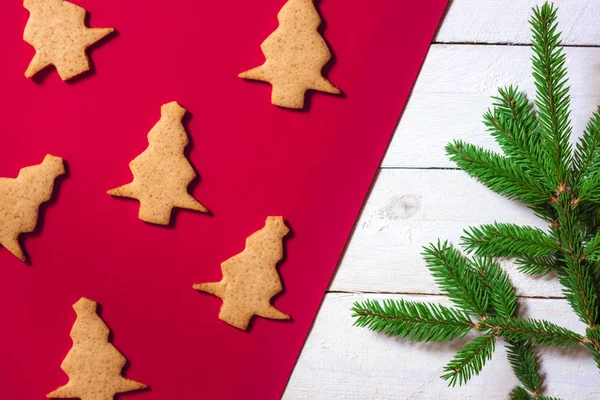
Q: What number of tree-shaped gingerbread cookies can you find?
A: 6